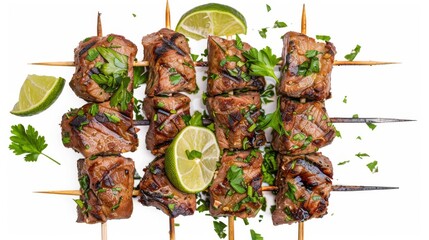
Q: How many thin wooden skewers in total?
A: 7